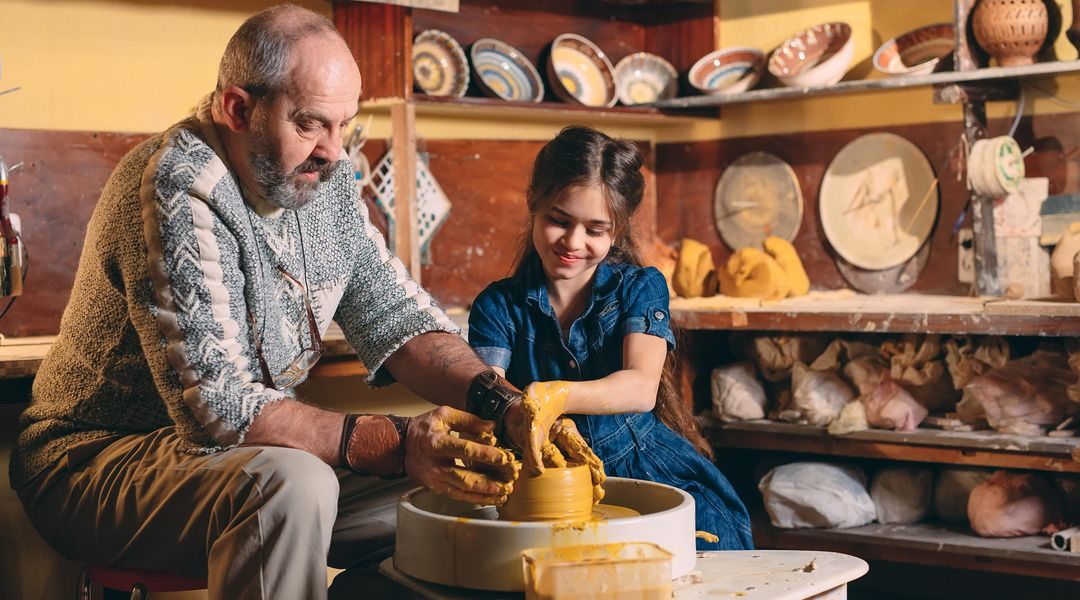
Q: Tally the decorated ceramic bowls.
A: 7